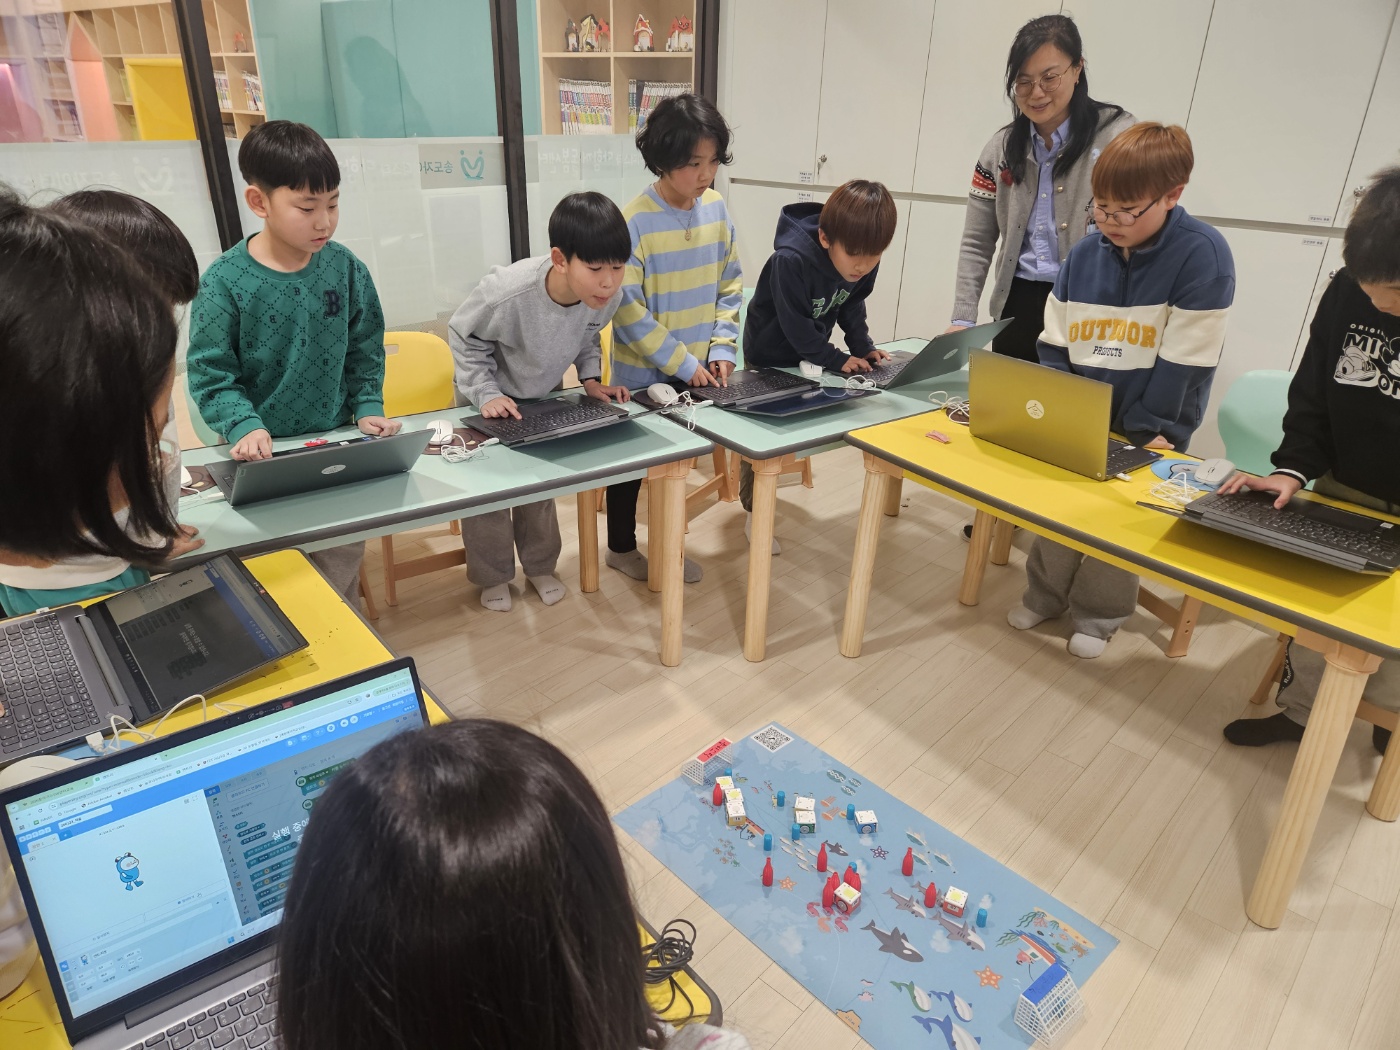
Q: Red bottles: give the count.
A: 9